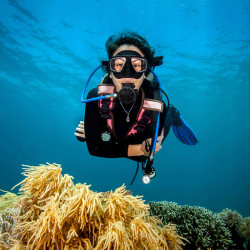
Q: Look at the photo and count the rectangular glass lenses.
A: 2